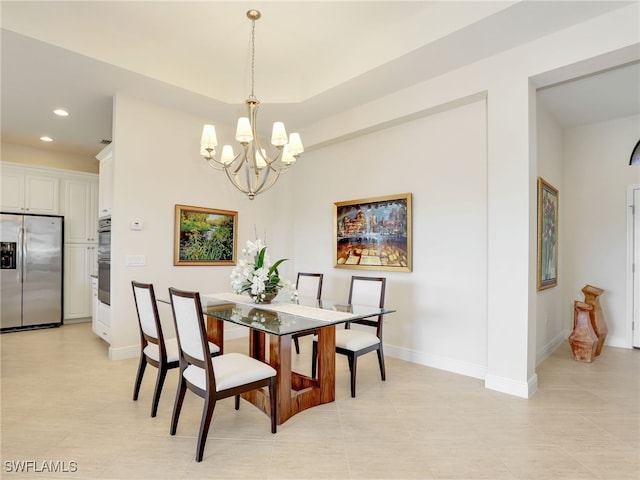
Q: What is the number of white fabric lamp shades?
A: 8